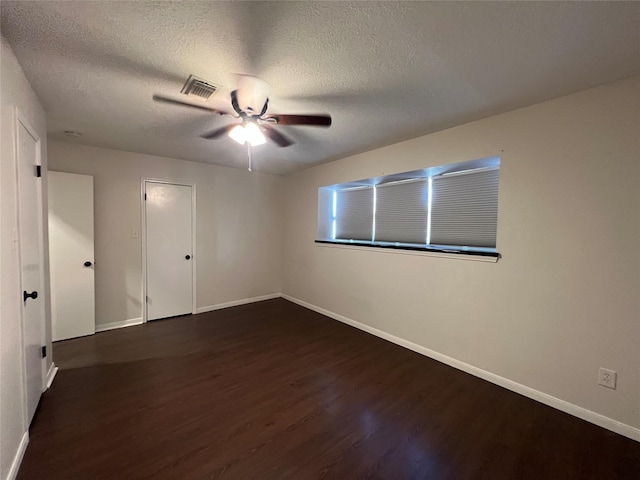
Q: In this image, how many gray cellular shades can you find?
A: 3